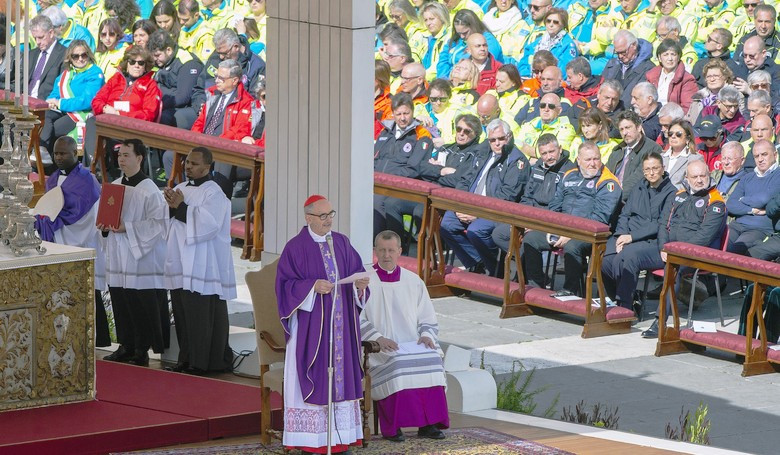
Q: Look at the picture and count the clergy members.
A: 5